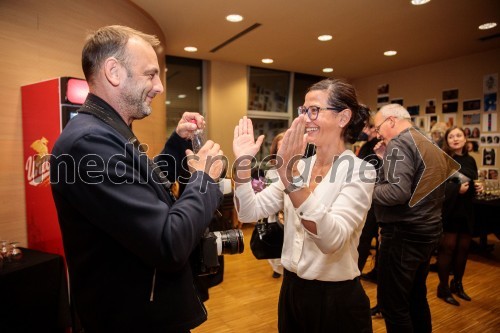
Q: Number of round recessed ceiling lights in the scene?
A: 8